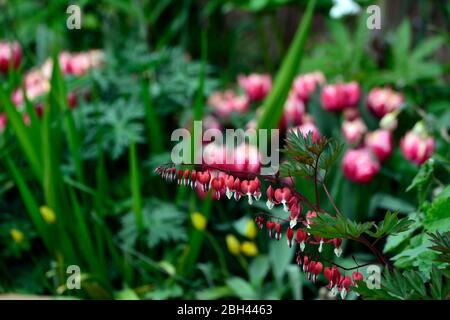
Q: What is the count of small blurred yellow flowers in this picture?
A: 6